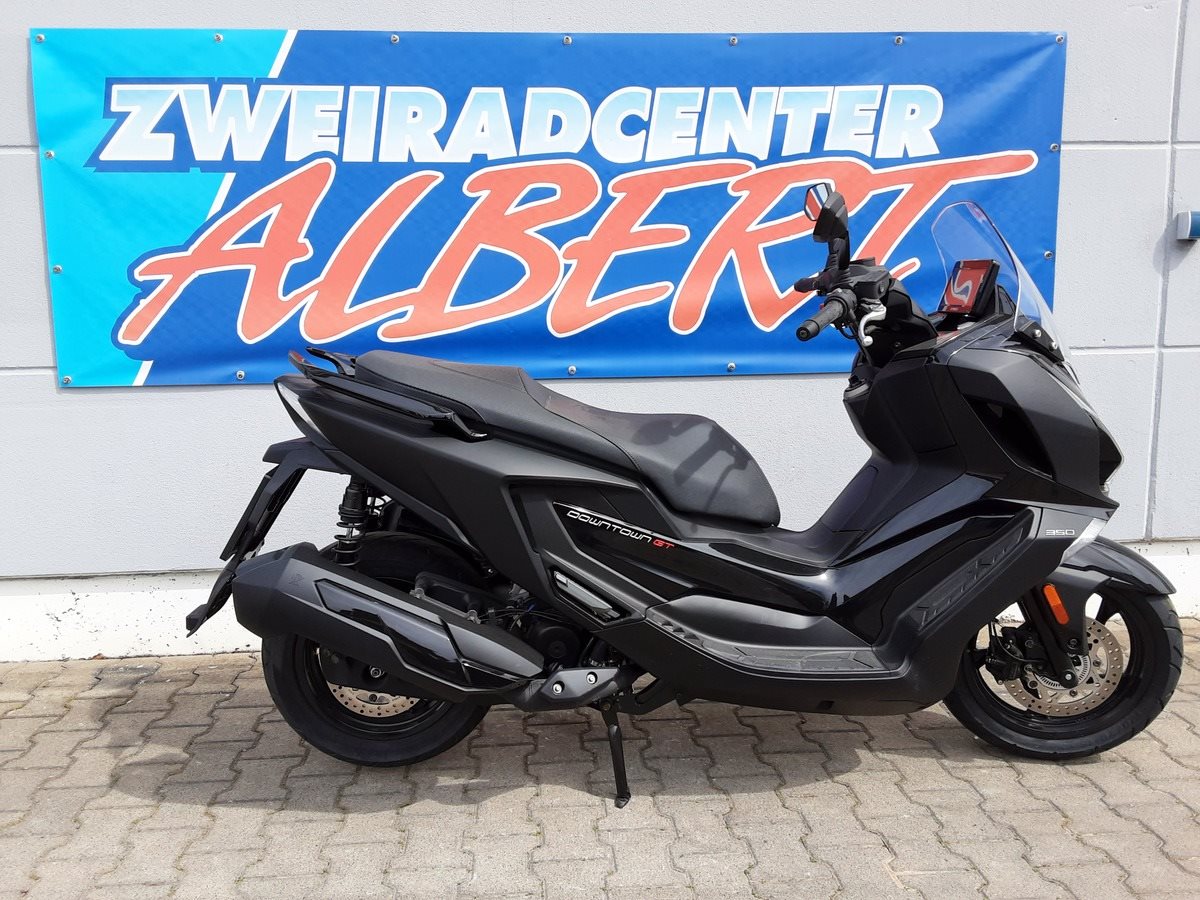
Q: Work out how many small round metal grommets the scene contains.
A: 15